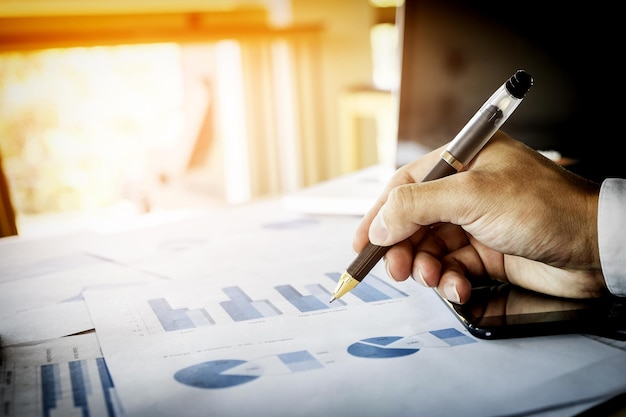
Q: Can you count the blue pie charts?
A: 2